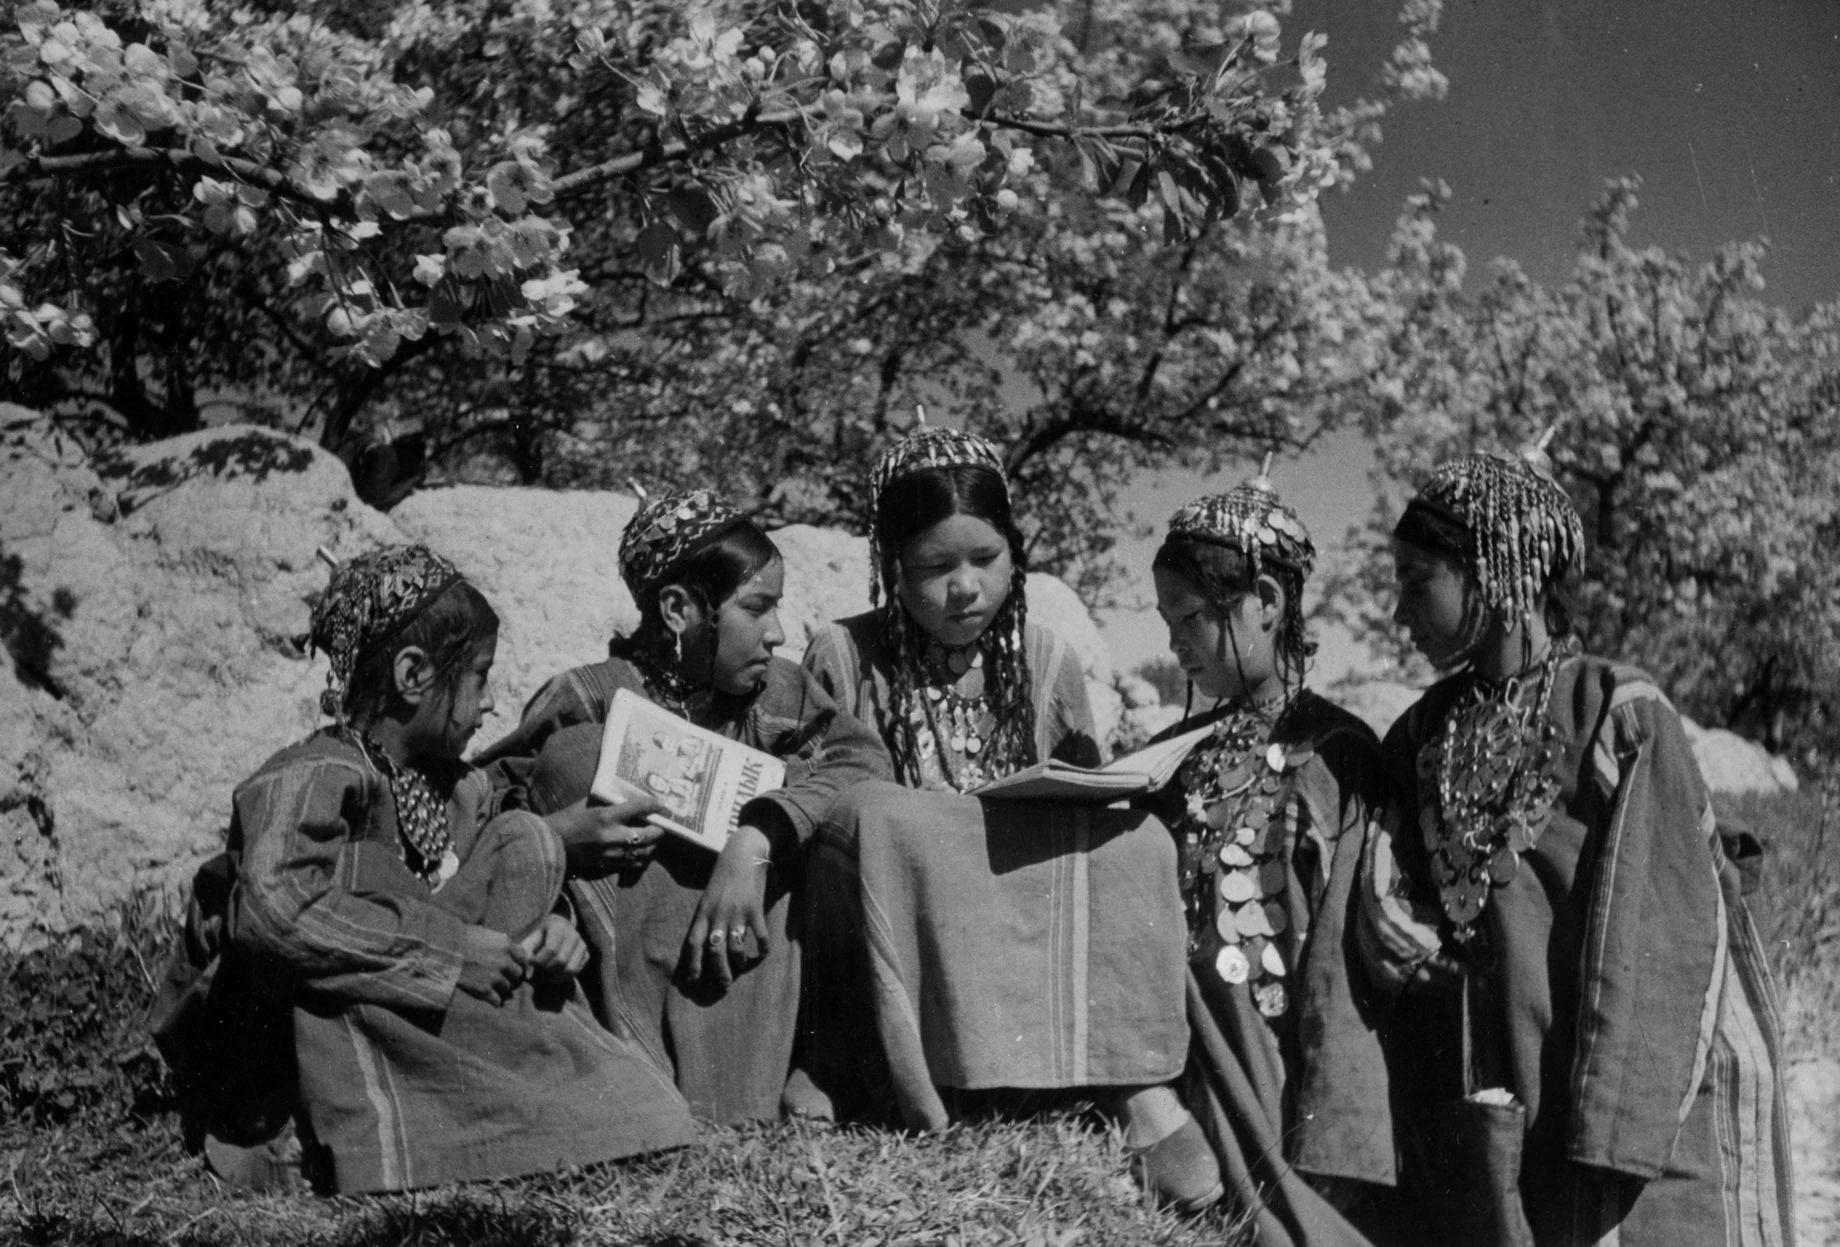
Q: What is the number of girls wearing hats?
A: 5